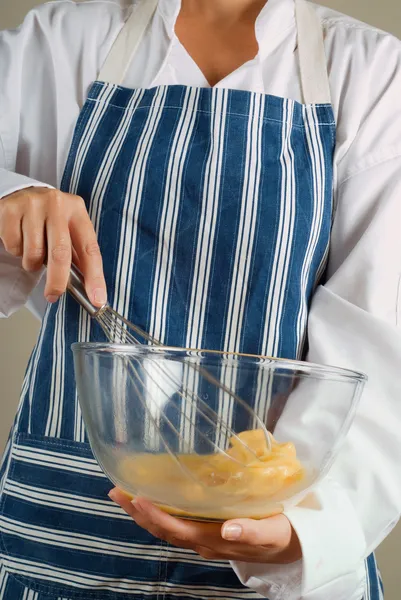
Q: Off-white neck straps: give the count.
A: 2